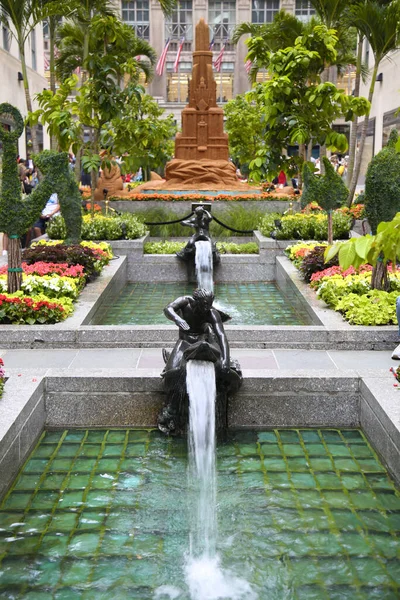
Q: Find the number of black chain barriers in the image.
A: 2